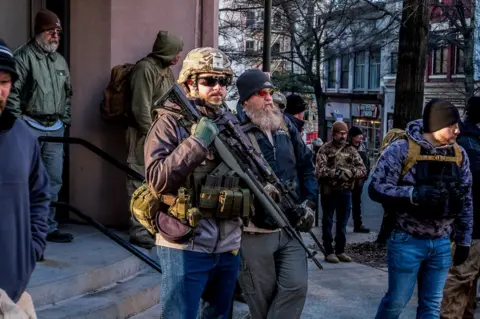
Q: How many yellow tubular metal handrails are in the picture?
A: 0